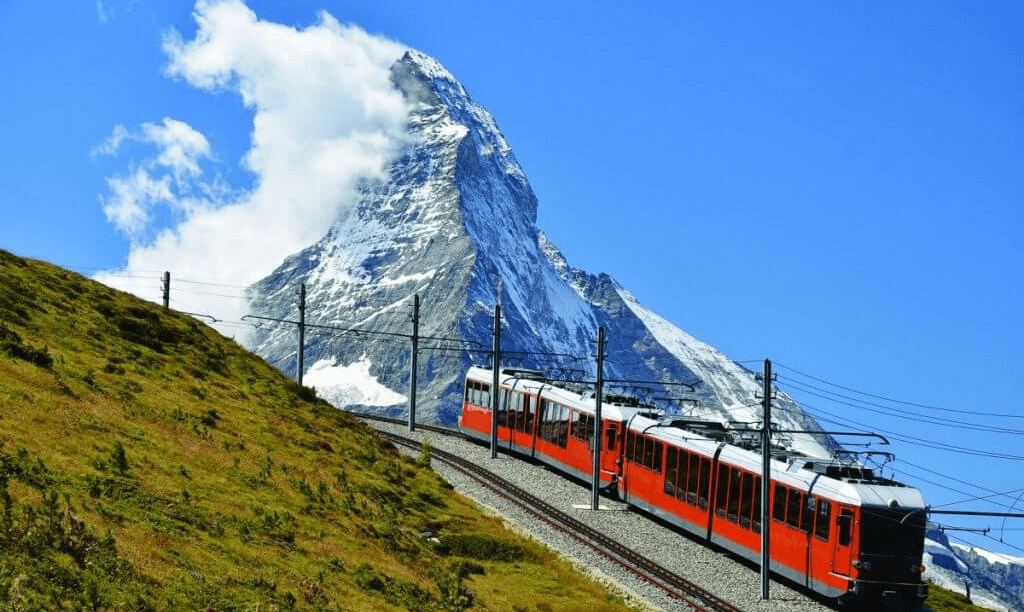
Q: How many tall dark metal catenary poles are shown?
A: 6